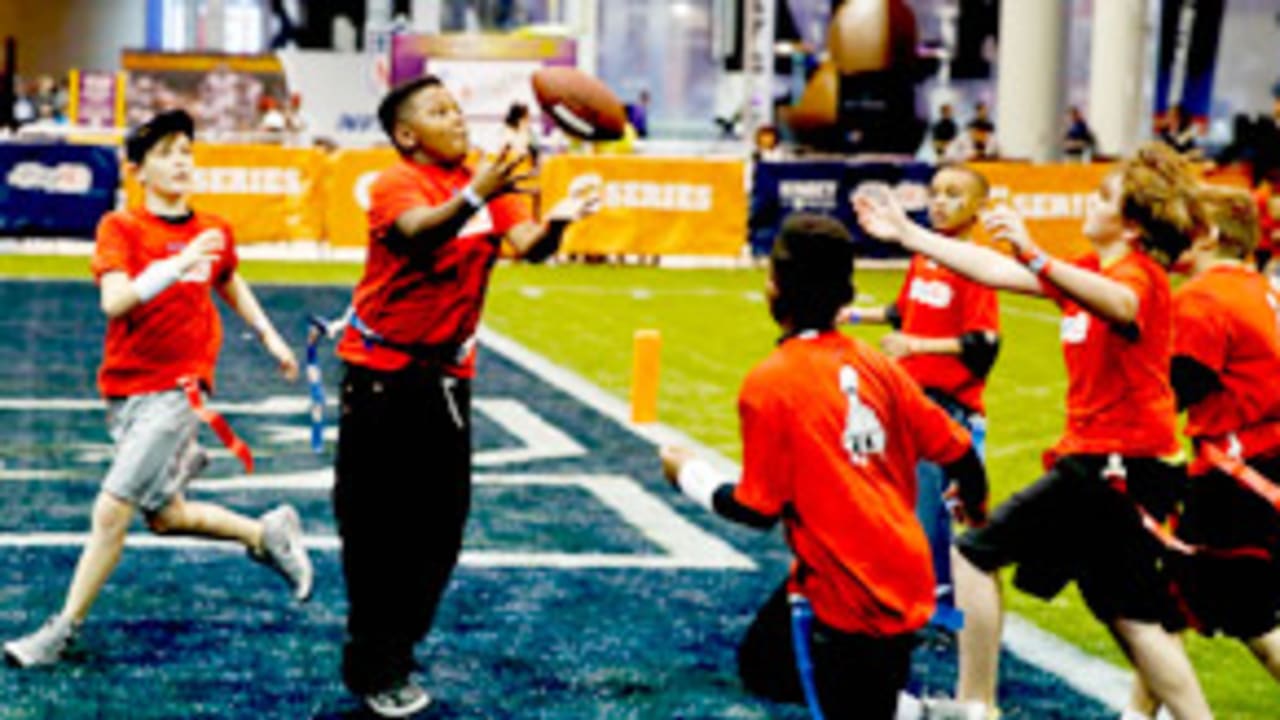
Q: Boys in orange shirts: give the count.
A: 6